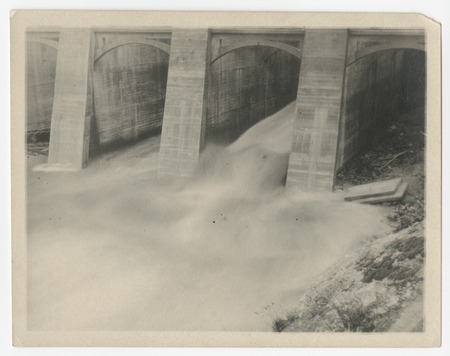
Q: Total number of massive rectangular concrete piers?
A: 3